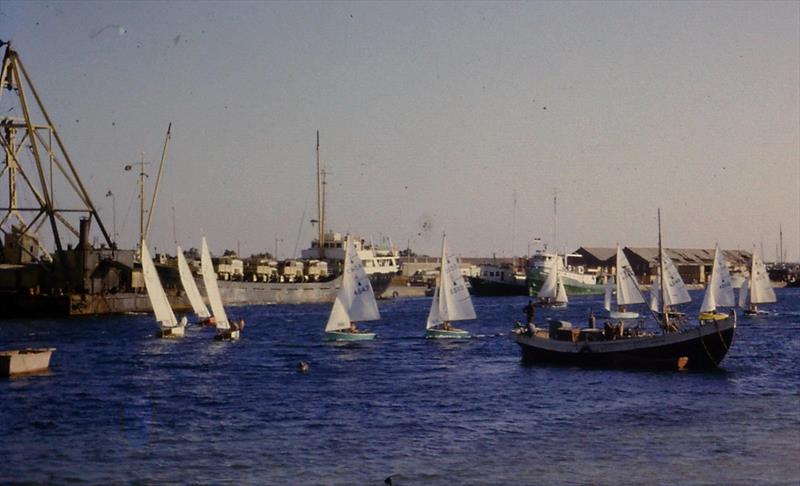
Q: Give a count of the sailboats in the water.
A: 10